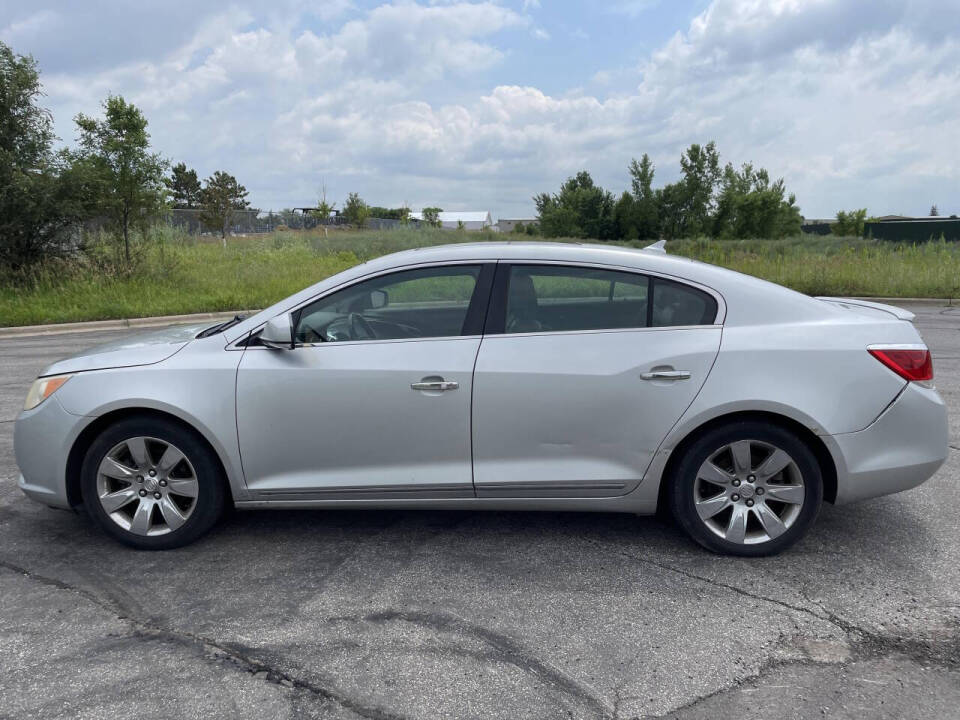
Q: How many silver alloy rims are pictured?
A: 2